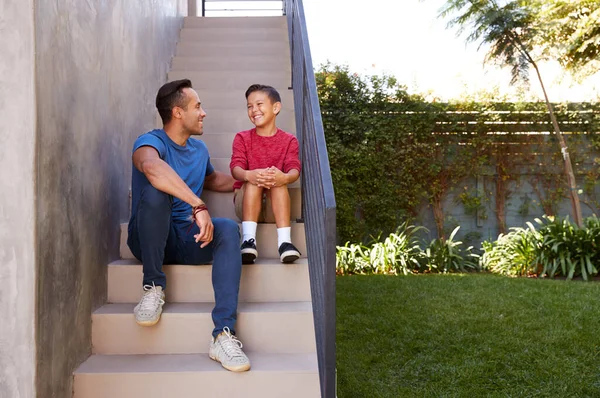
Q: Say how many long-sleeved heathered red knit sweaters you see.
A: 1